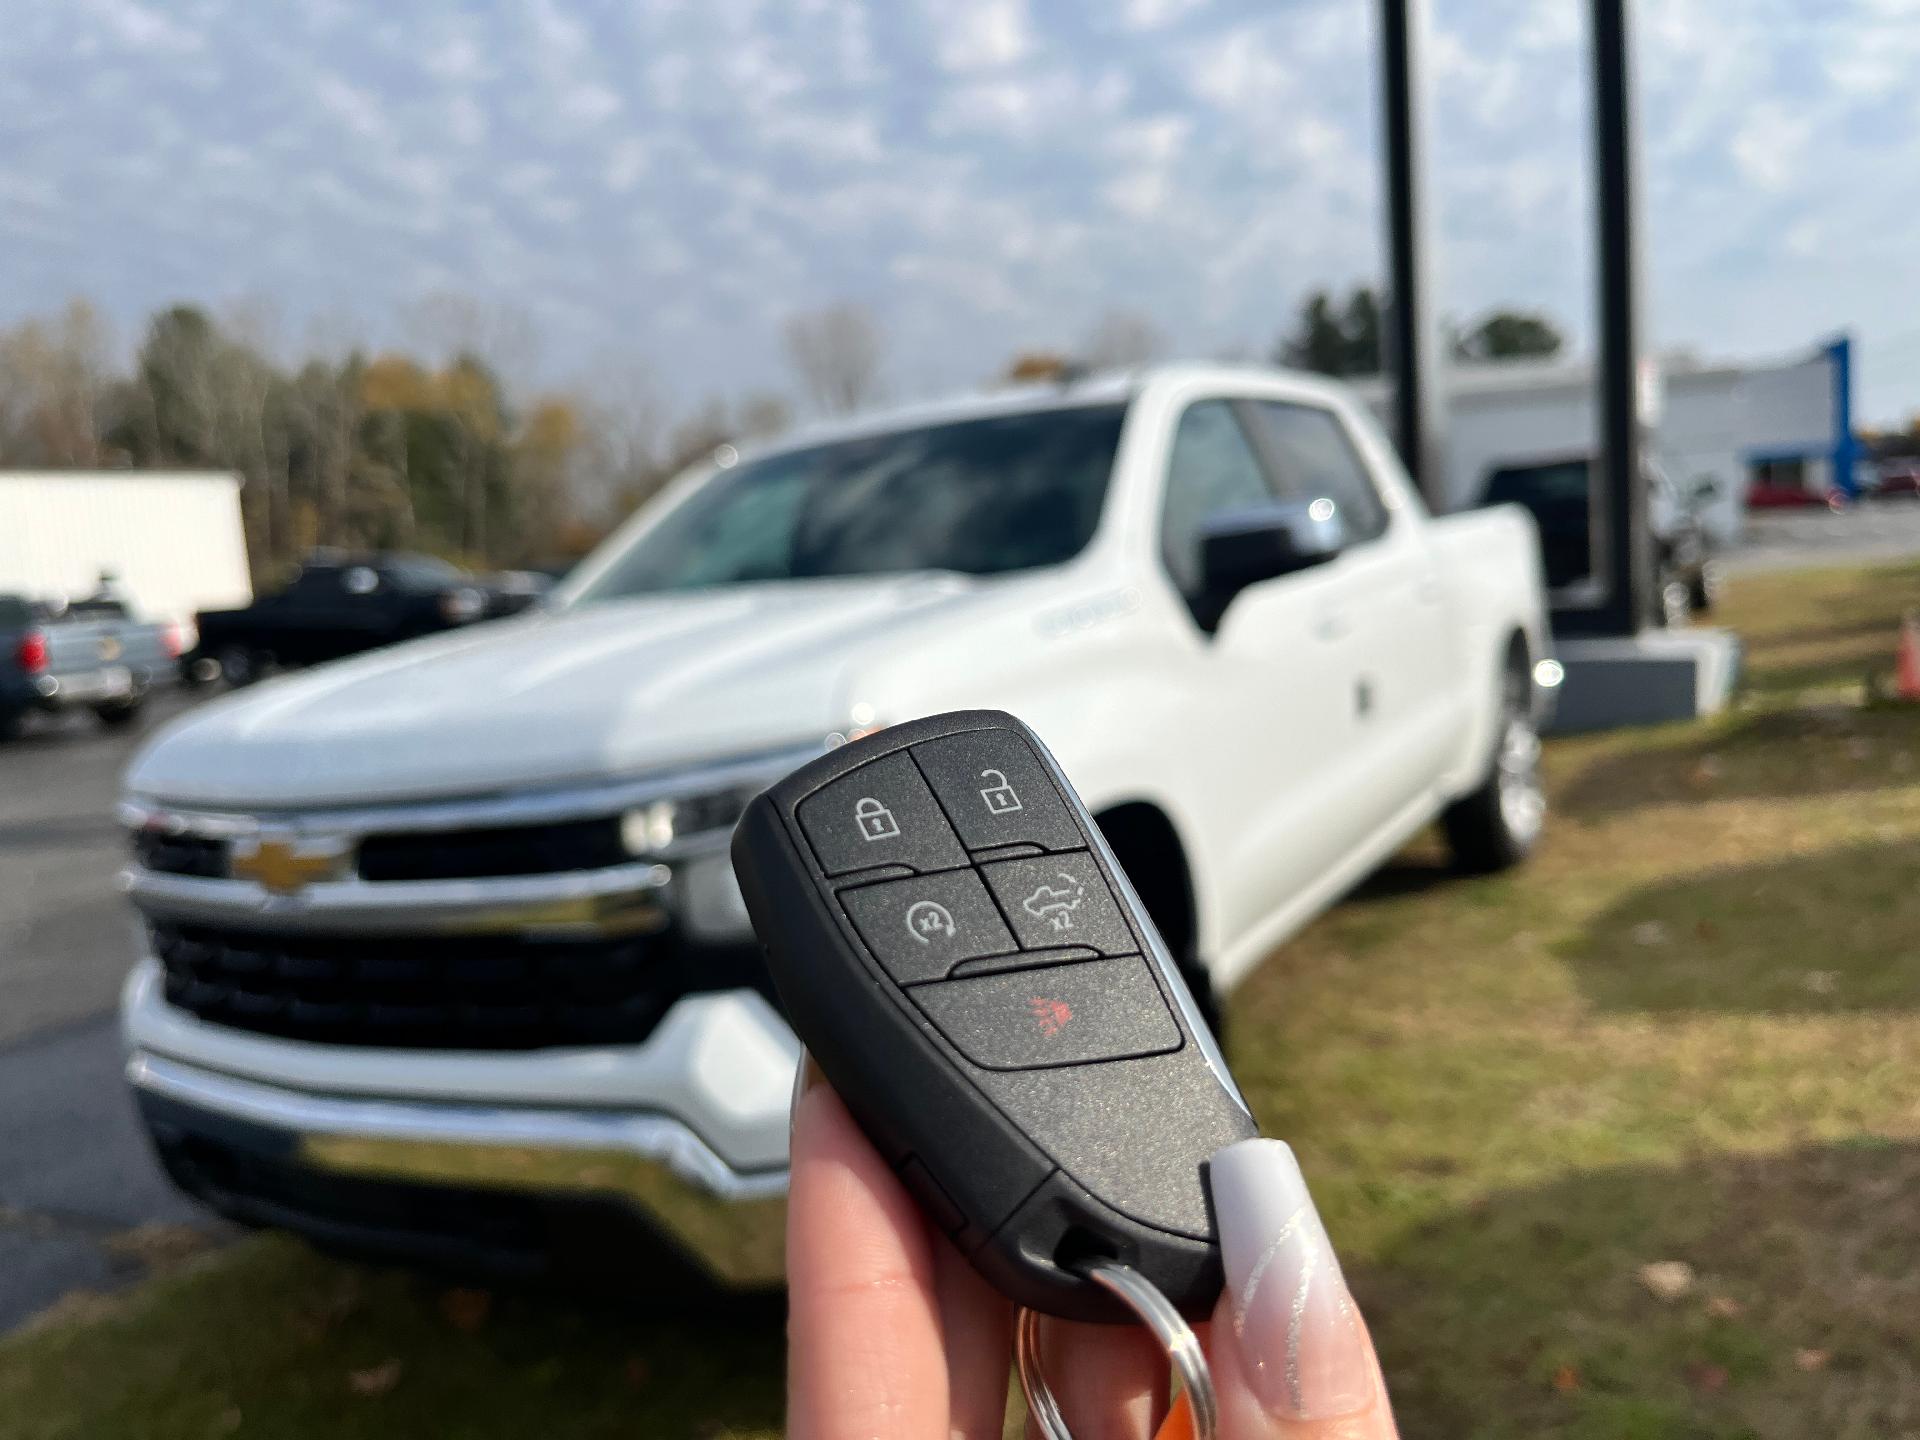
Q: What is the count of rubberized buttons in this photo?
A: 5